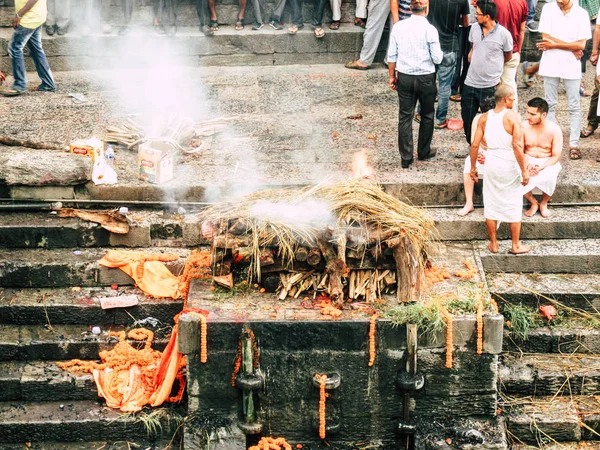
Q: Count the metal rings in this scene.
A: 6